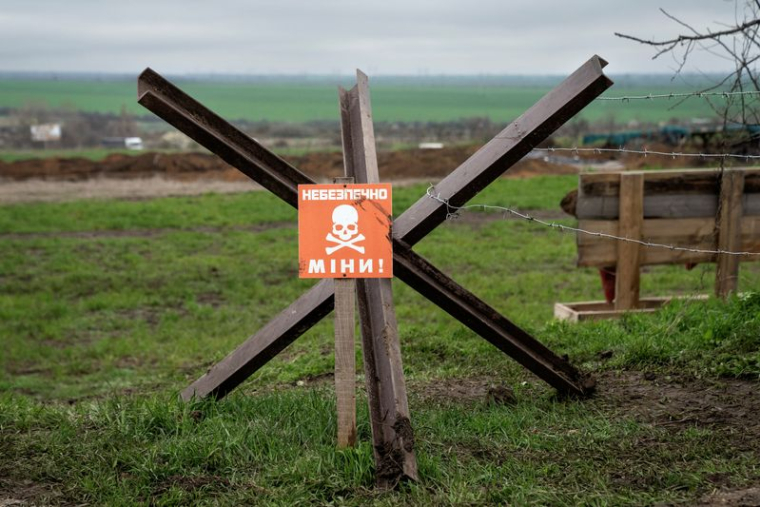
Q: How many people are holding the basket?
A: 0